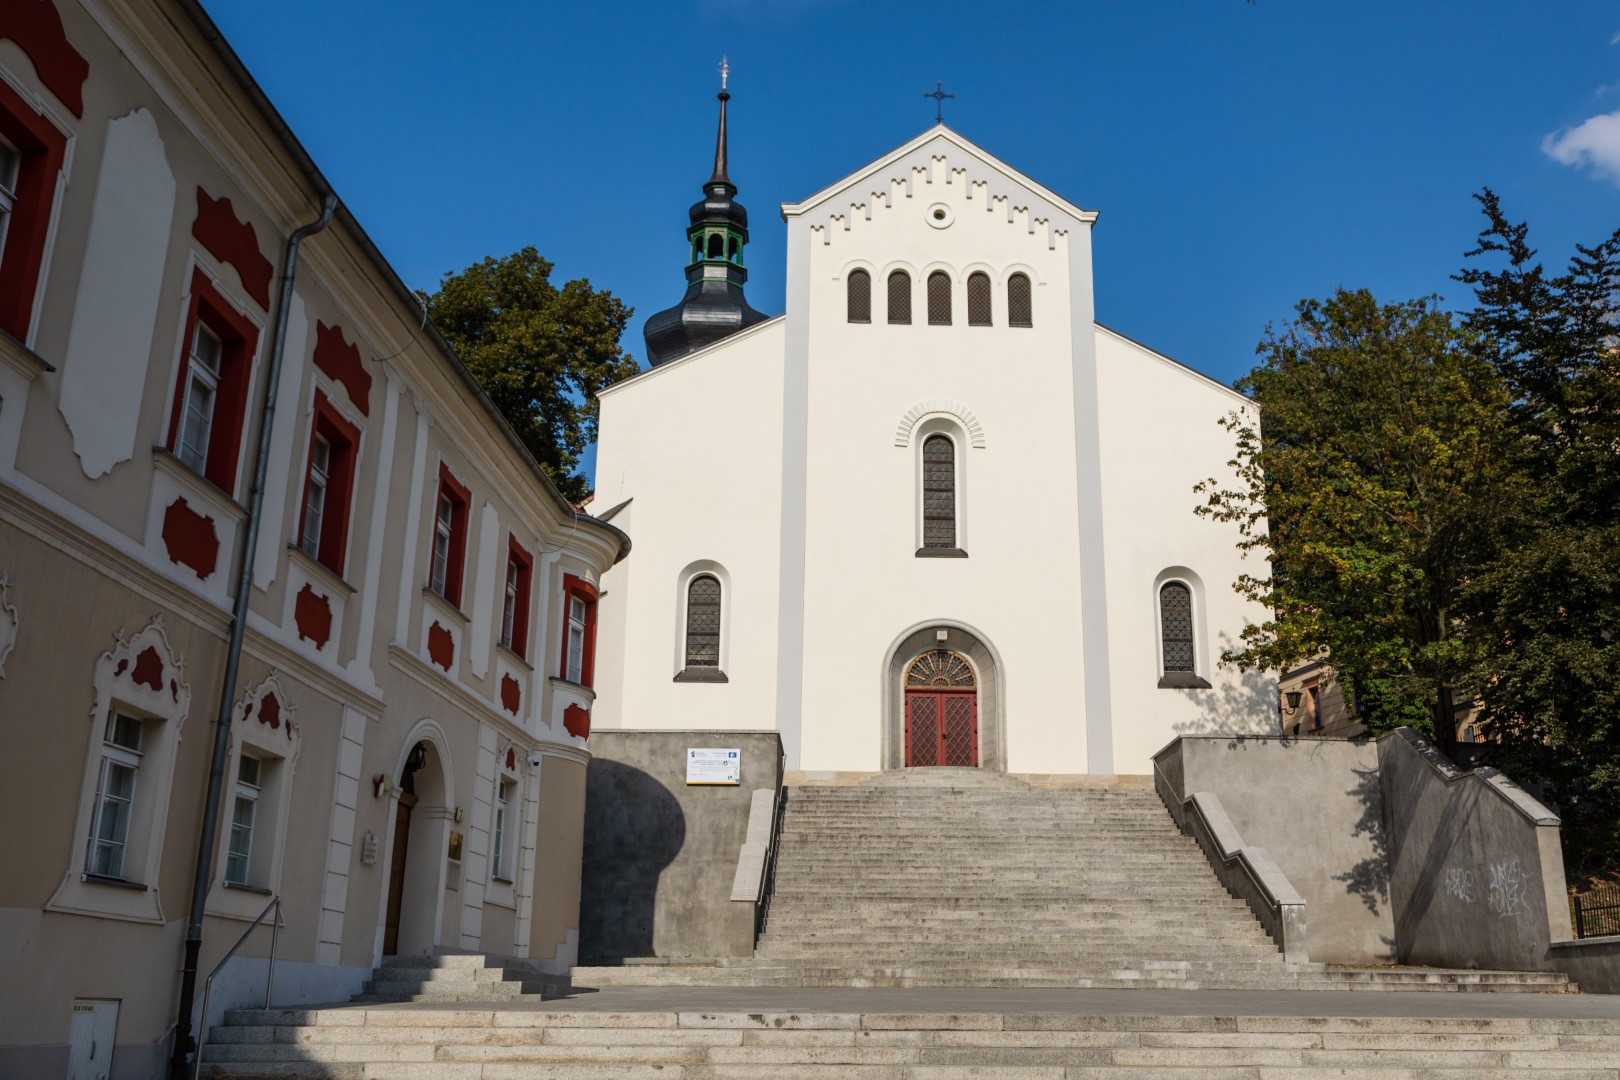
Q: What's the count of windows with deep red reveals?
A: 6